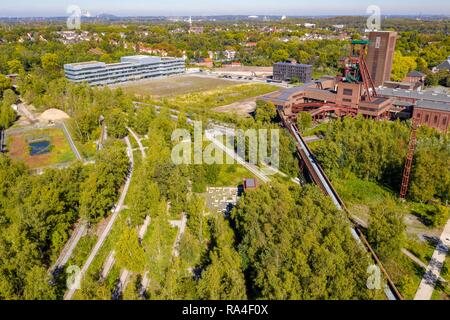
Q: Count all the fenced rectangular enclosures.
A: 1